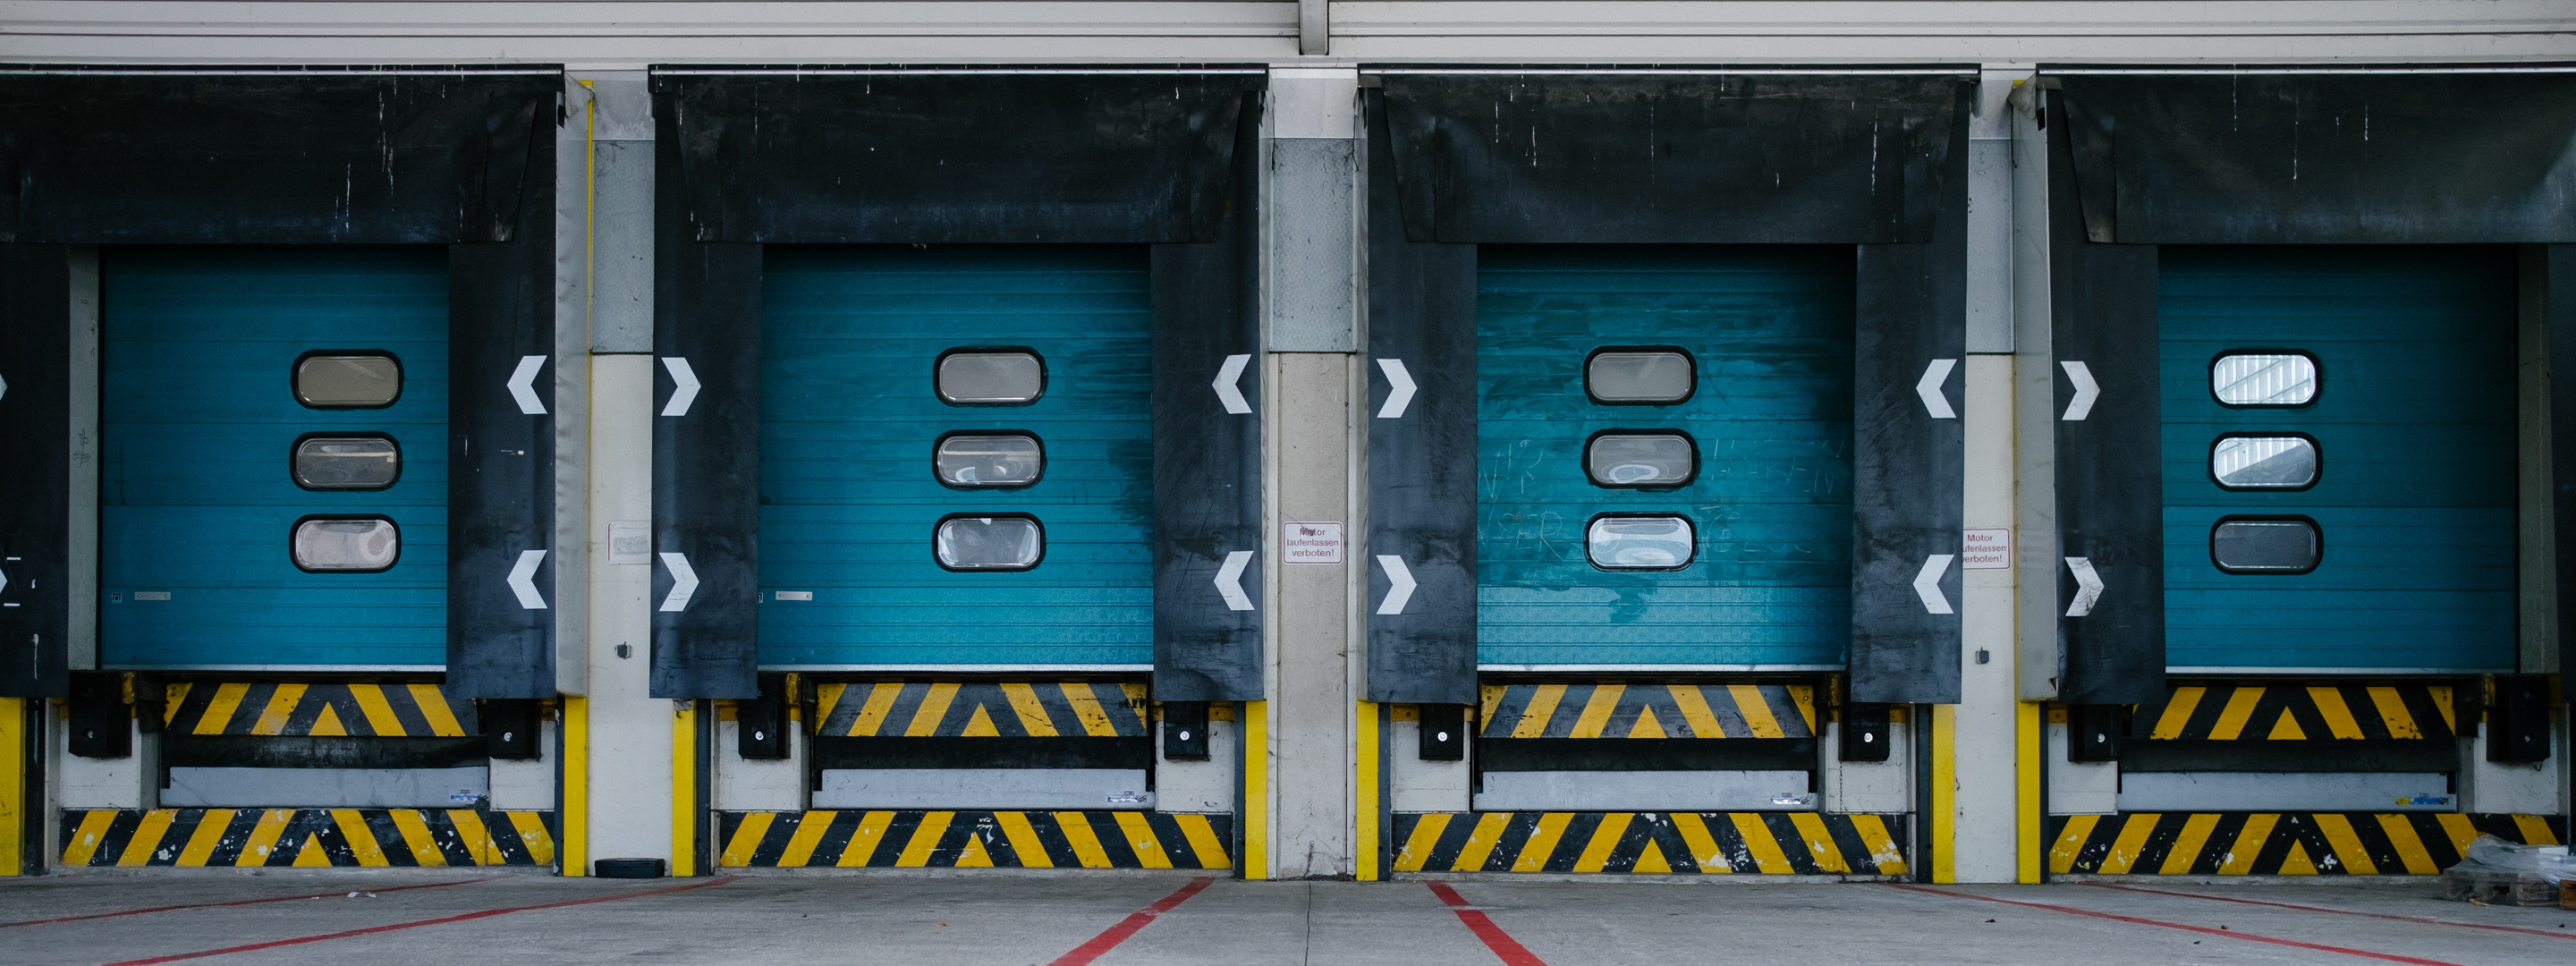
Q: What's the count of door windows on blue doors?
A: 12